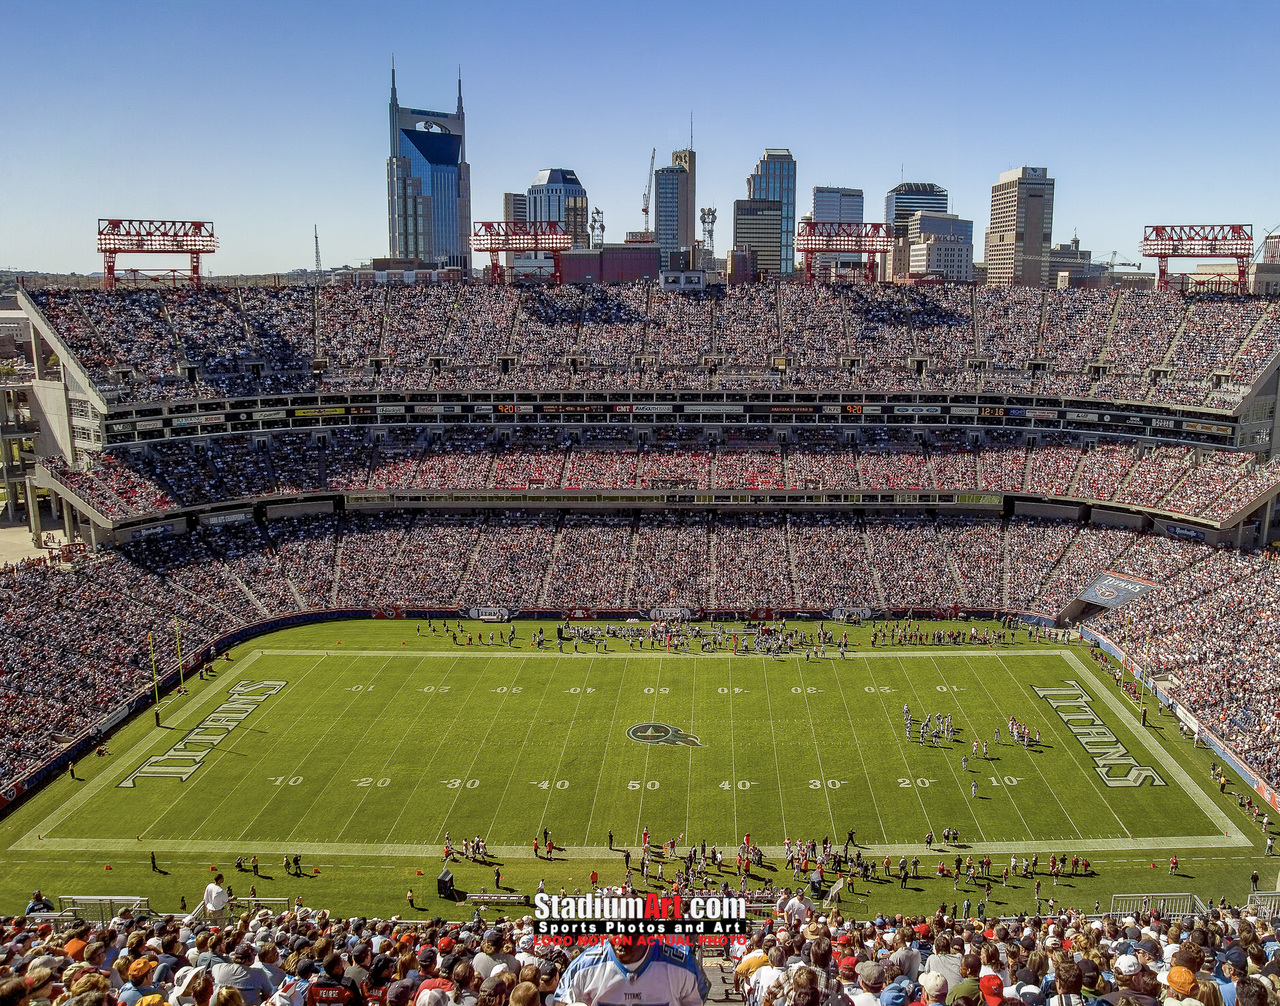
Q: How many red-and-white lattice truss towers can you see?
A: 4